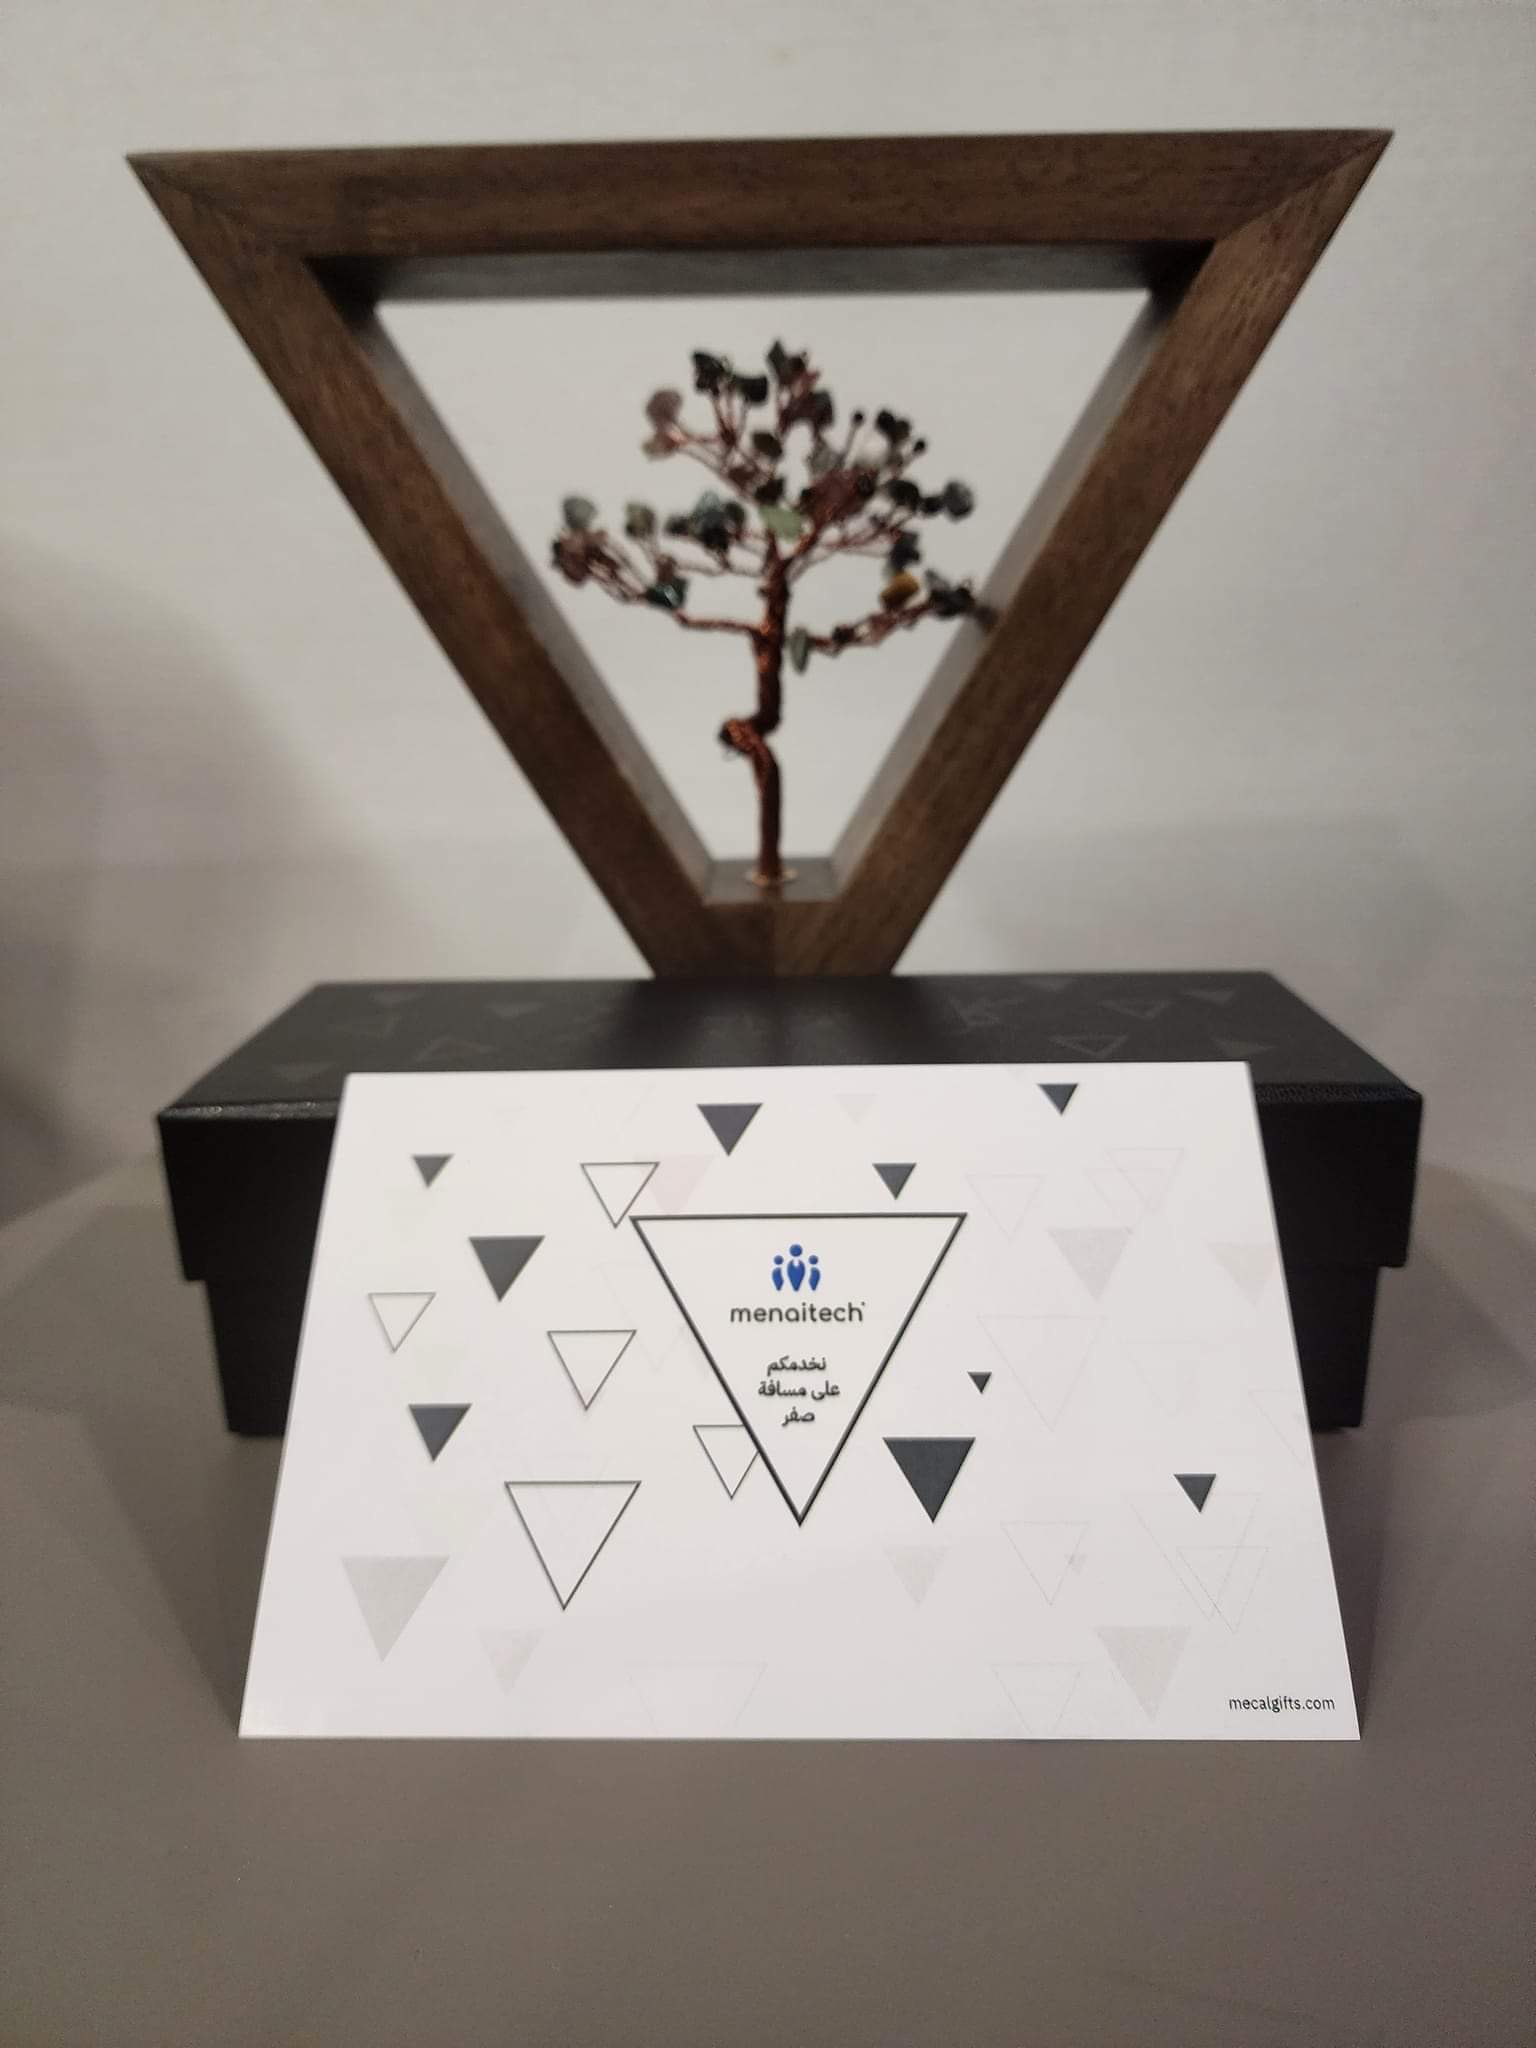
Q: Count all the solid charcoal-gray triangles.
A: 9